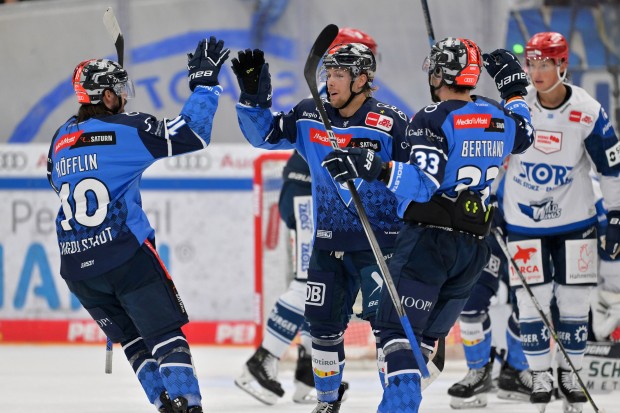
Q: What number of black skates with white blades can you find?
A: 6